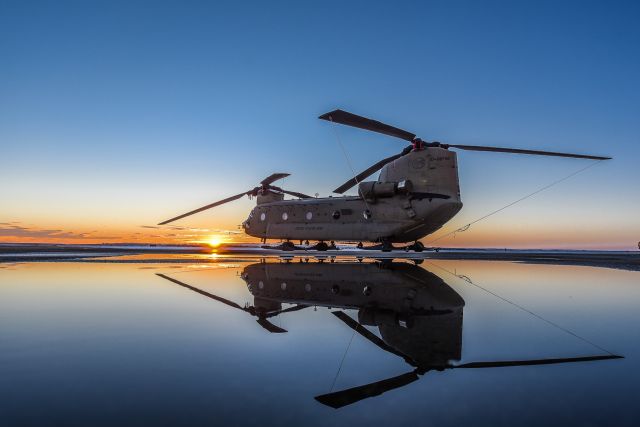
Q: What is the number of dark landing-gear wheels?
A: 4